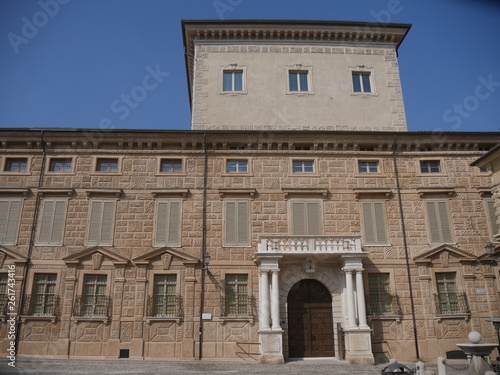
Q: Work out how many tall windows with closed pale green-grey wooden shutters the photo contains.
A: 9